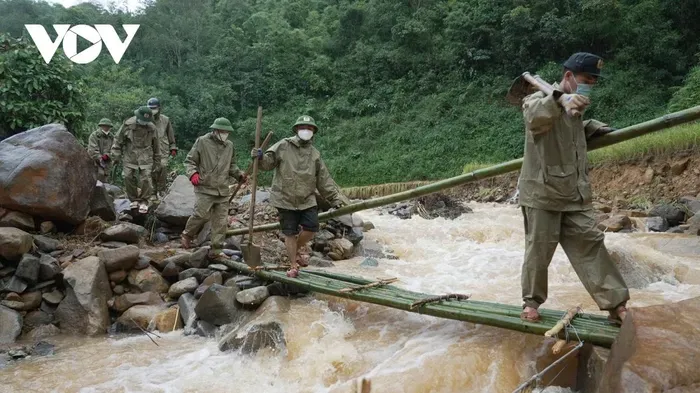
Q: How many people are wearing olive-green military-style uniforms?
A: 6